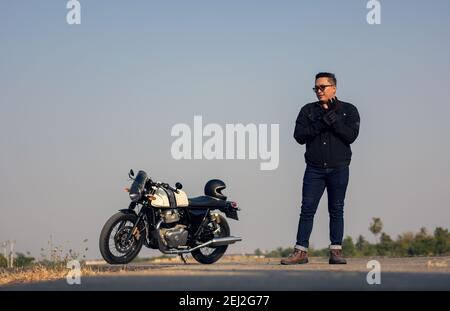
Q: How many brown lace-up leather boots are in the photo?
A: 2